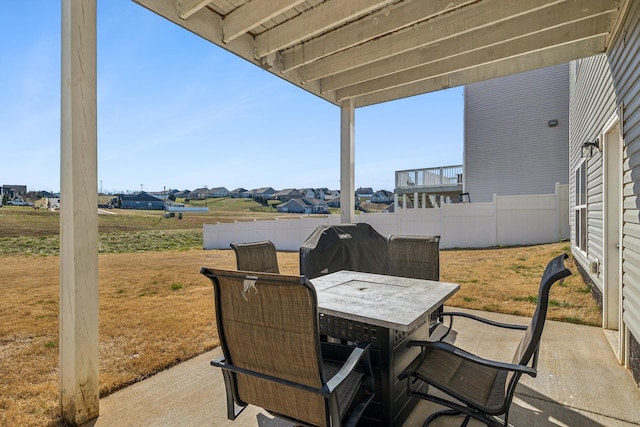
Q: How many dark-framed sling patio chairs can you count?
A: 4